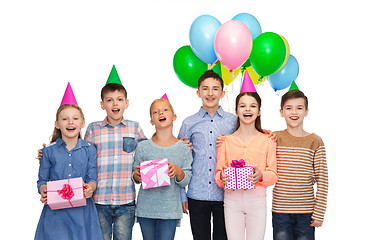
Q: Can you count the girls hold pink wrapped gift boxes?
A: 3